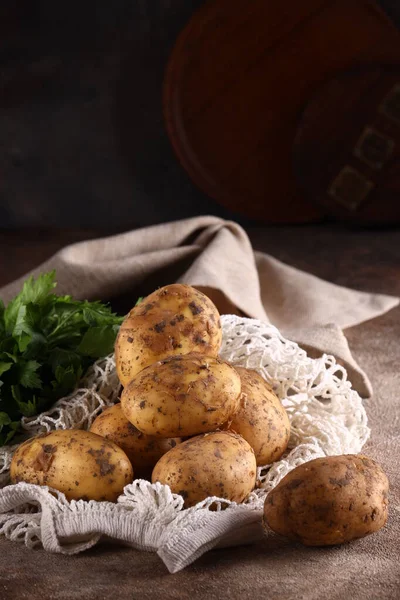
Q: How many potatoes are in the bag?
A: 6